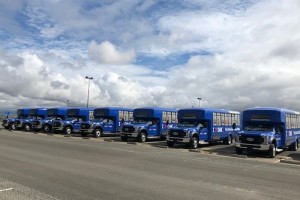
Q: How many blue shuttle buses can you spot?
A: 8